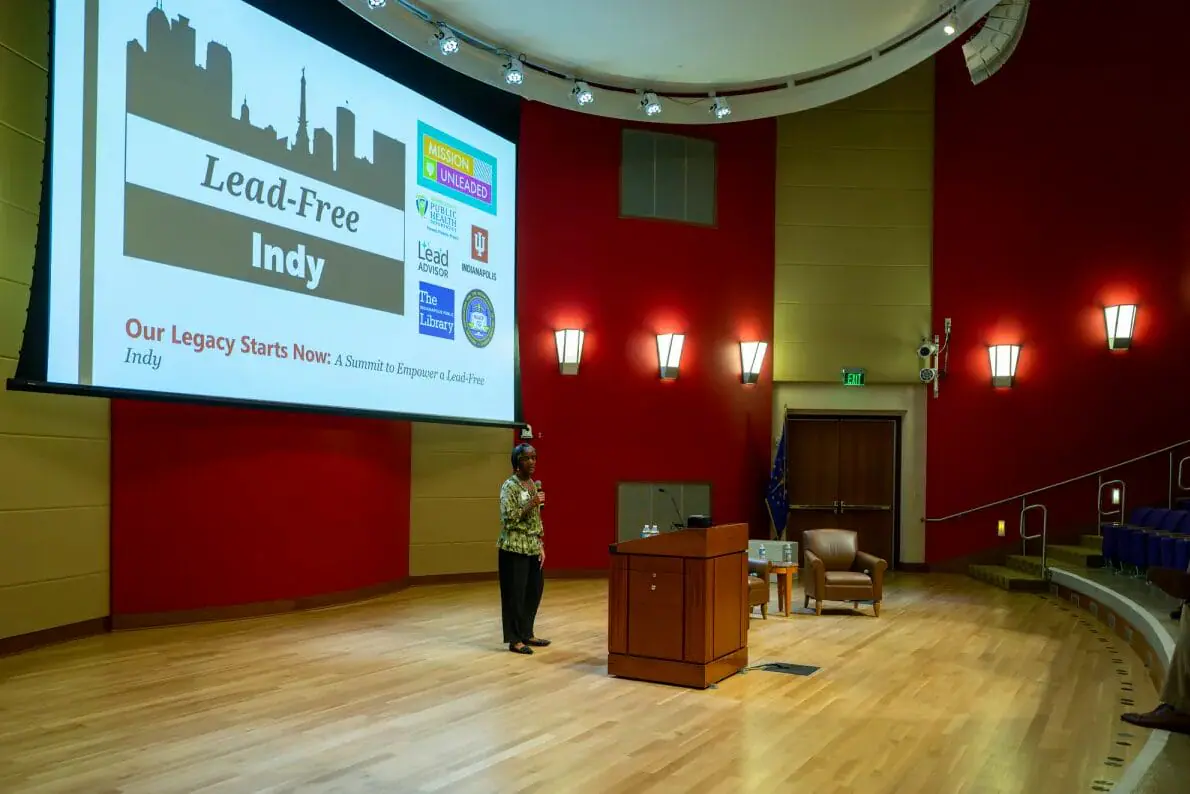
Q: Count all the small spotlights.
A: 7